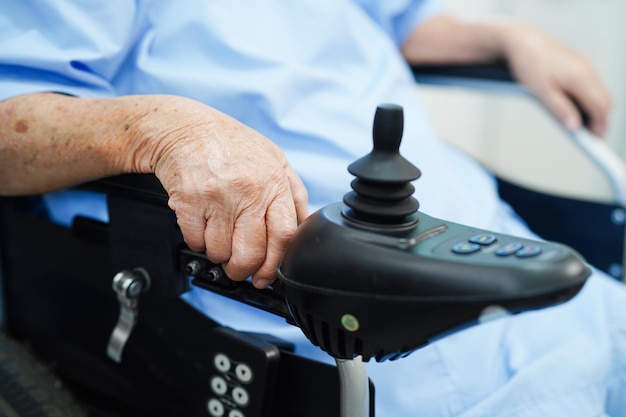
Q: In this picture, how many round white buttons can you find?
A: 6